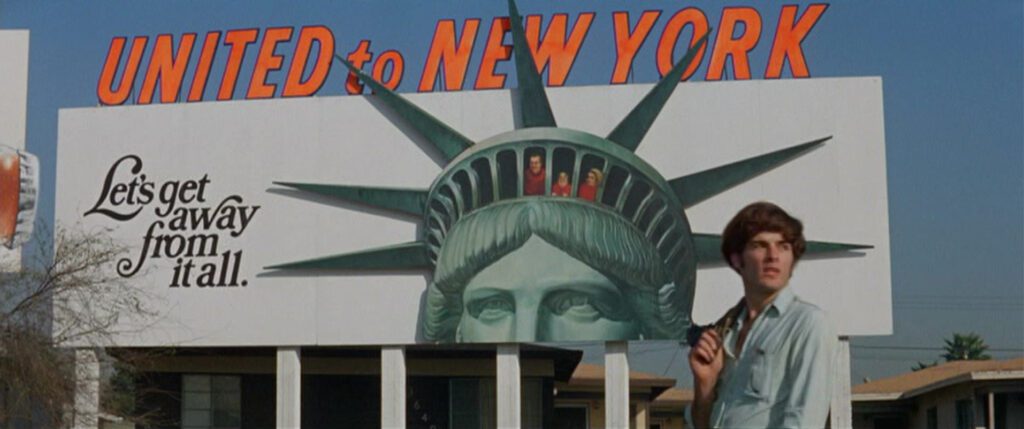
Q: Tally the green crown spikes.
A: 7